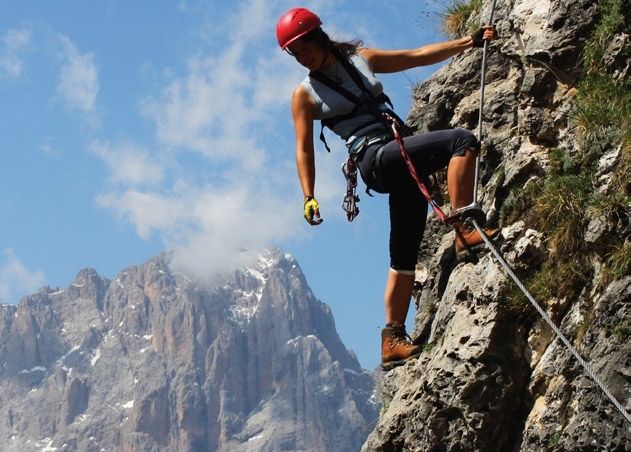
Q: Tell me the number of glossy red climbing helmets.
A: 1